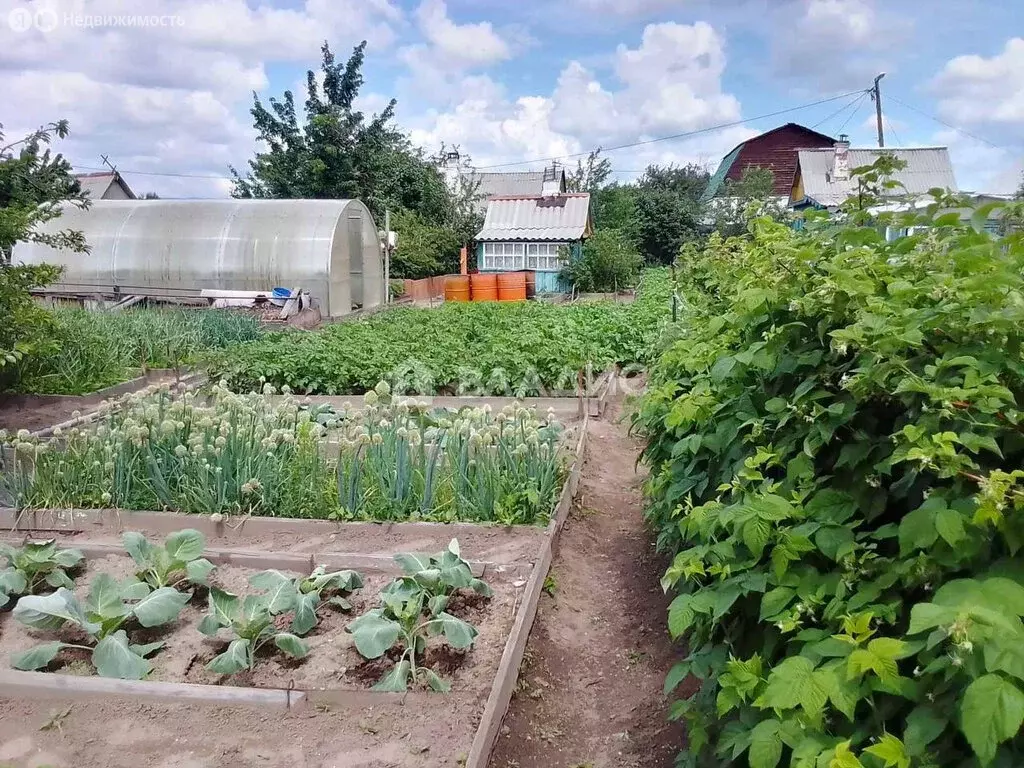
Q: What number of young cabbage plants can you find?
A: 7